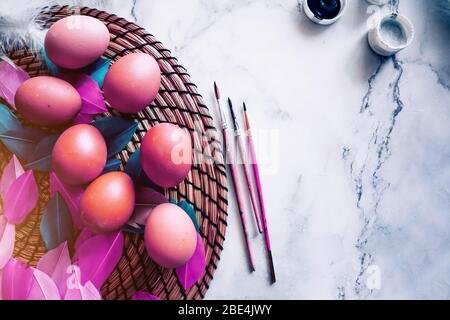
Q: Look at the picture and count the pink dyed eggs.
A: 7